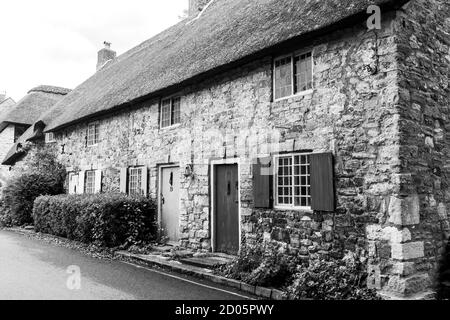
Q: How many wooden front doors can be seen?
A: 2